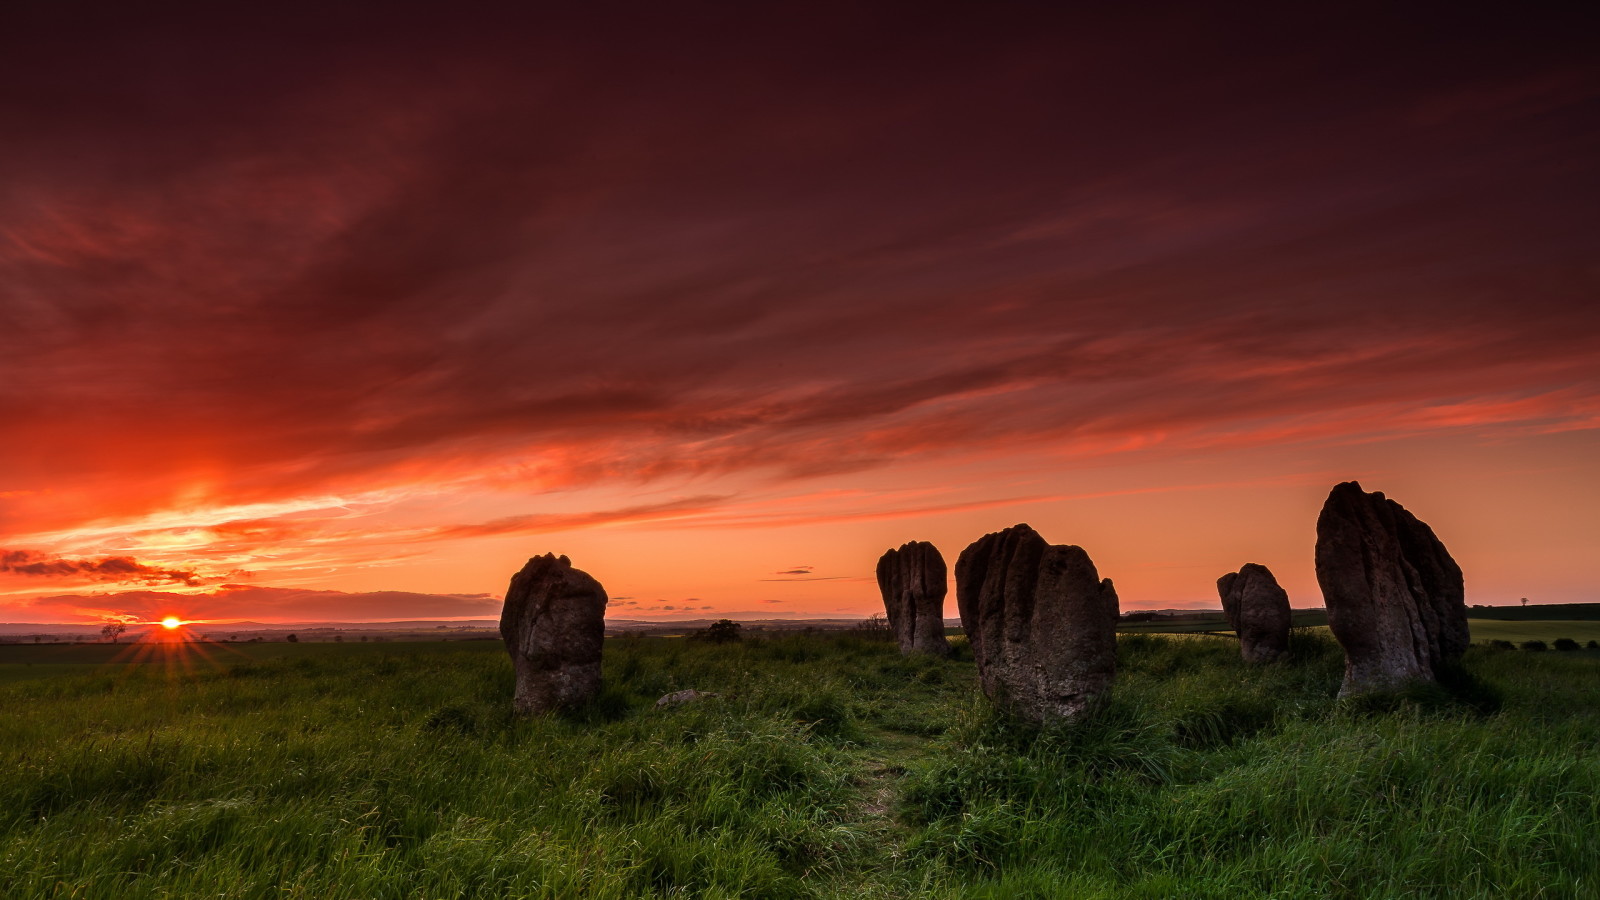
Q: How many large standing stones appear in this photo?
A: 5